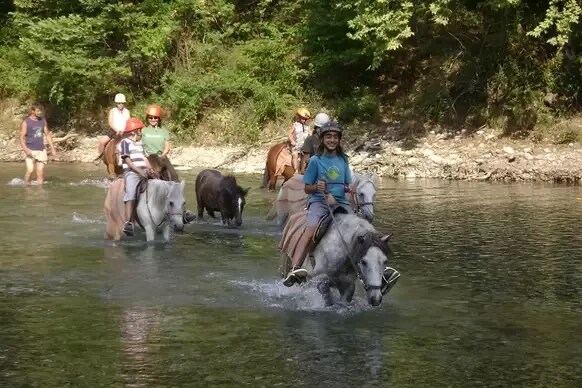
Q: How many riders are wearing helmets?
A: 6